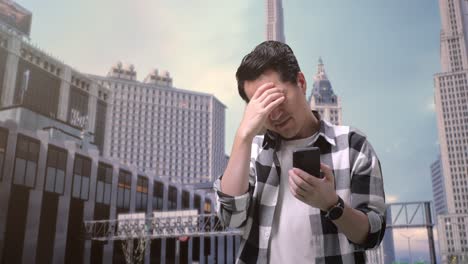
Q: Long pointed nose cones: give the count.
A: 0